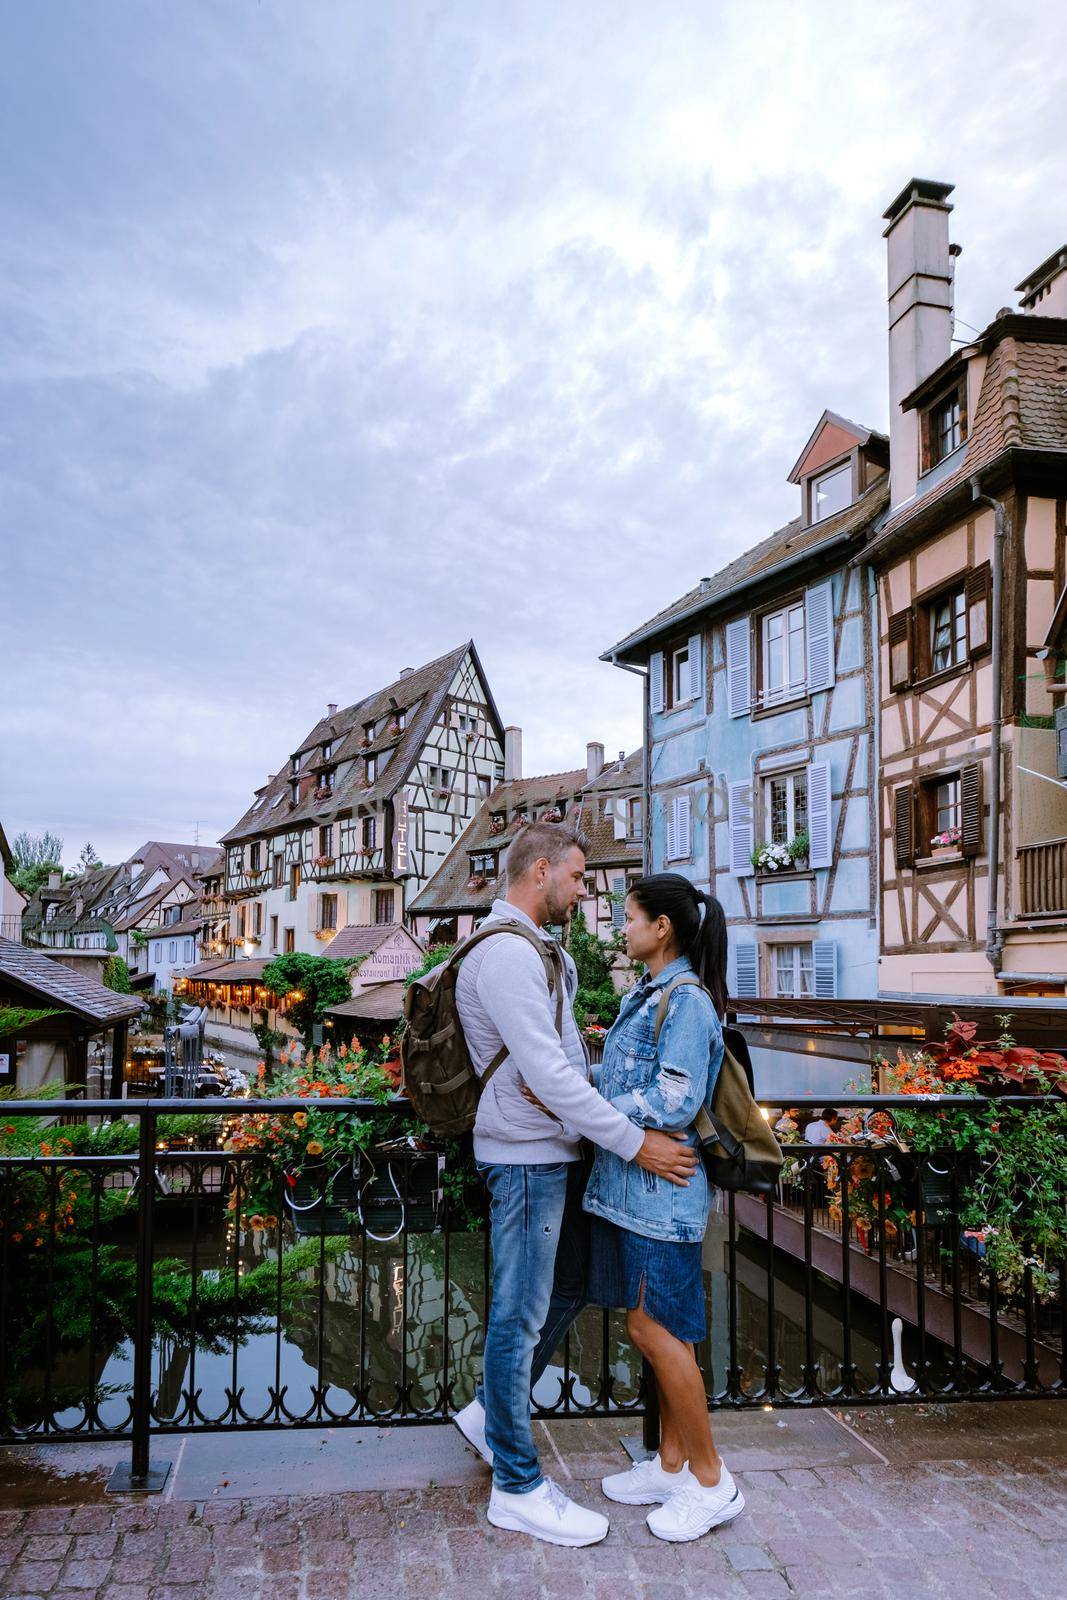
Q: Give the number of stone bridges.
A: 1